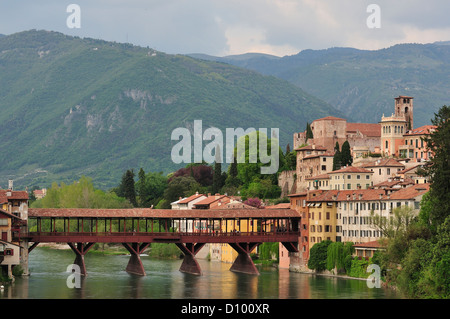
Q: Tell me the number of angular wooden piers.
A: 4